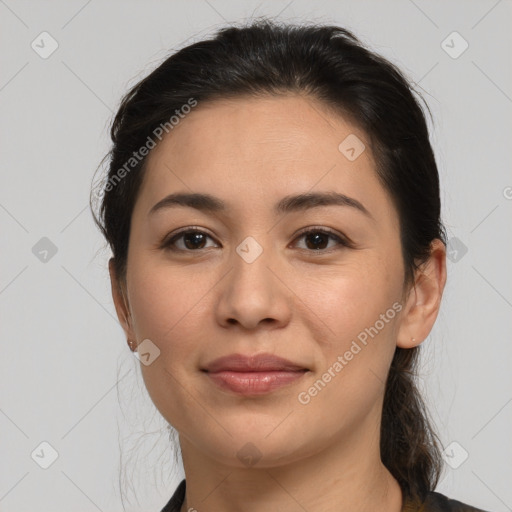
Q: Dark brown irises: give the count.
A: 2